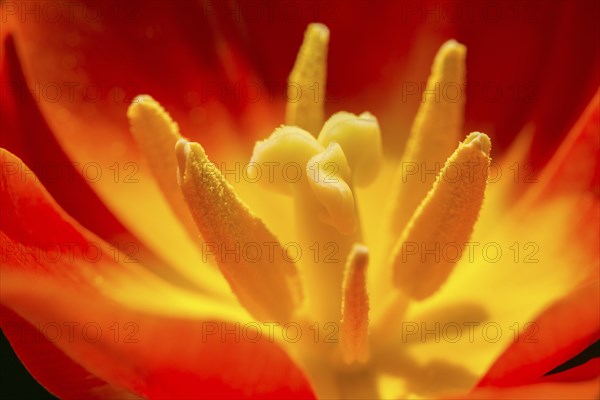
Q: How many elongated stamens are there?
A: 6